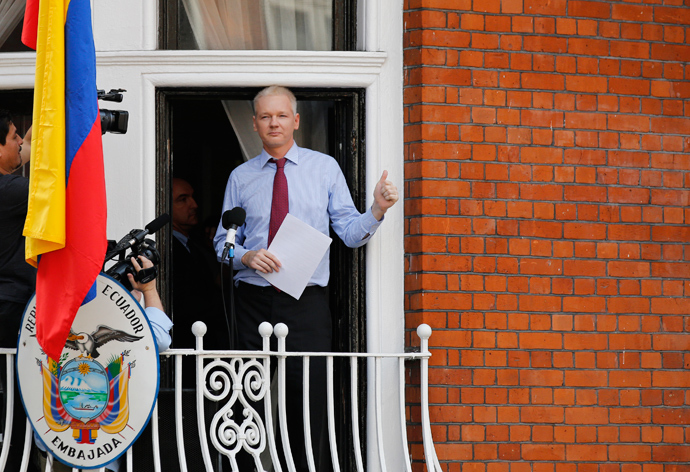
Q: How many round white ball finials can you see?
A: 4